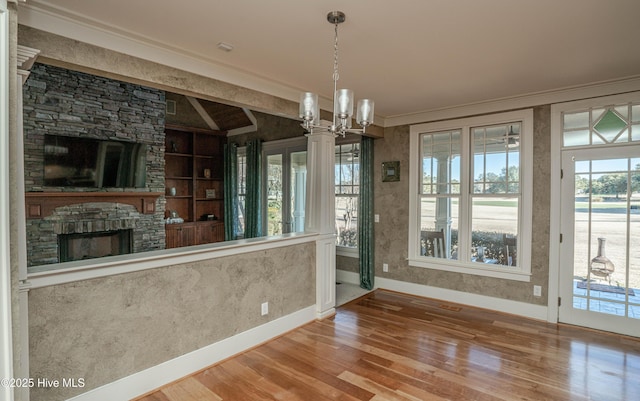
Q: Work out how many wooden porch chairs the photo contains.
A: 2